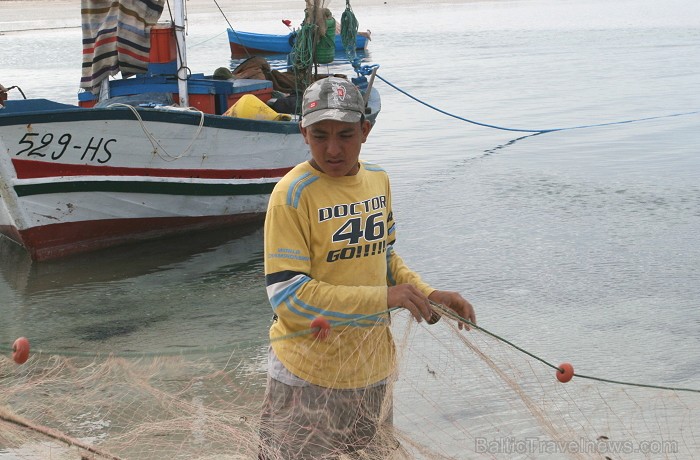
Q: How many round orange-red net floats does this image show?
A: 3